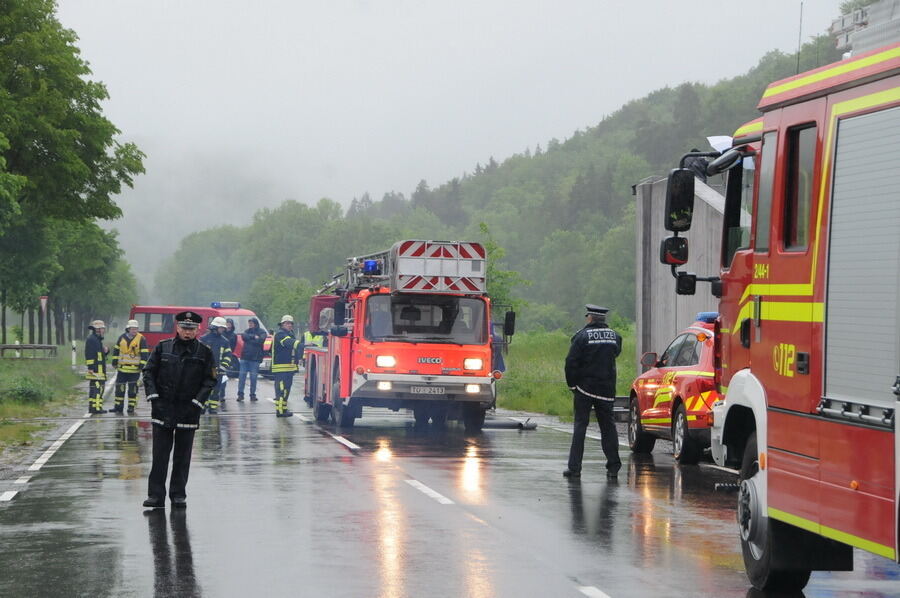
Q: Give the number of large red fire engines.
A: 2